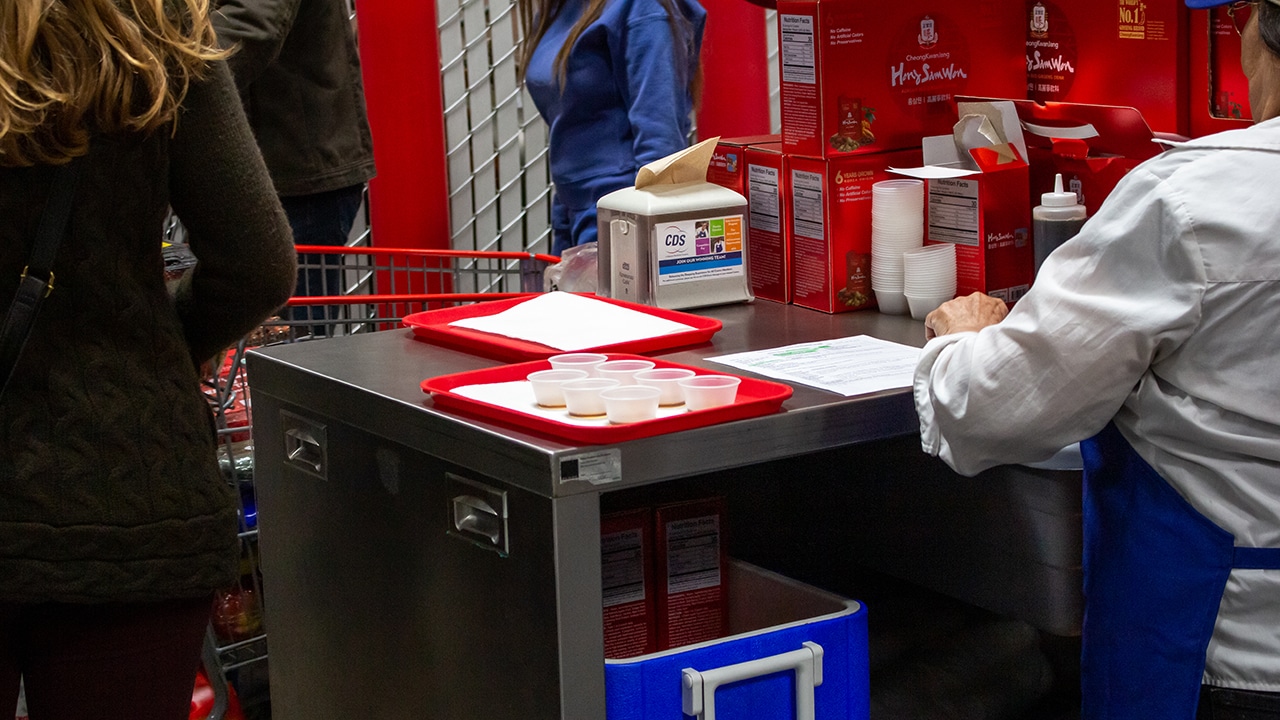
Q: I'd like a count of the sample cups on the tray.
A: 7